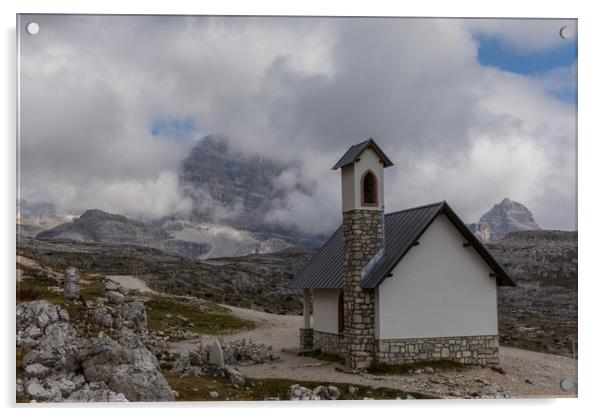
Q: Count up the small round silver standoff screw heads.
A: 4